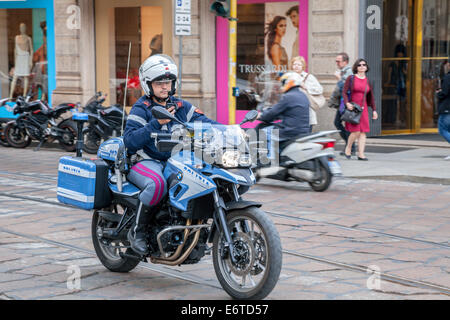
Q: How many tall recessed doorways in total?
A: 1